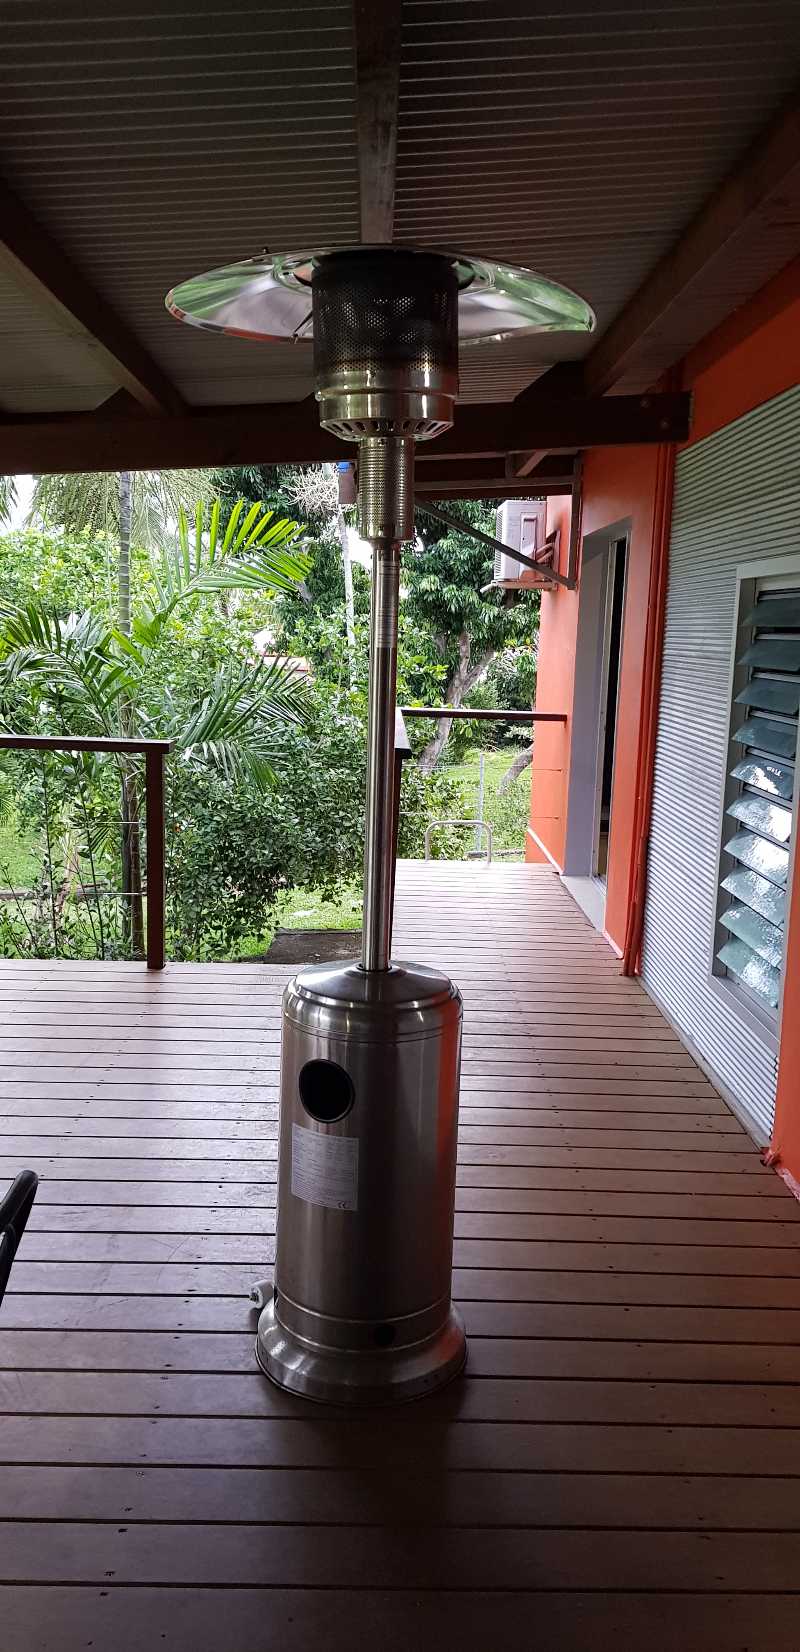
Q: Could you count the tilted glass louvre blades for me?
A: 10